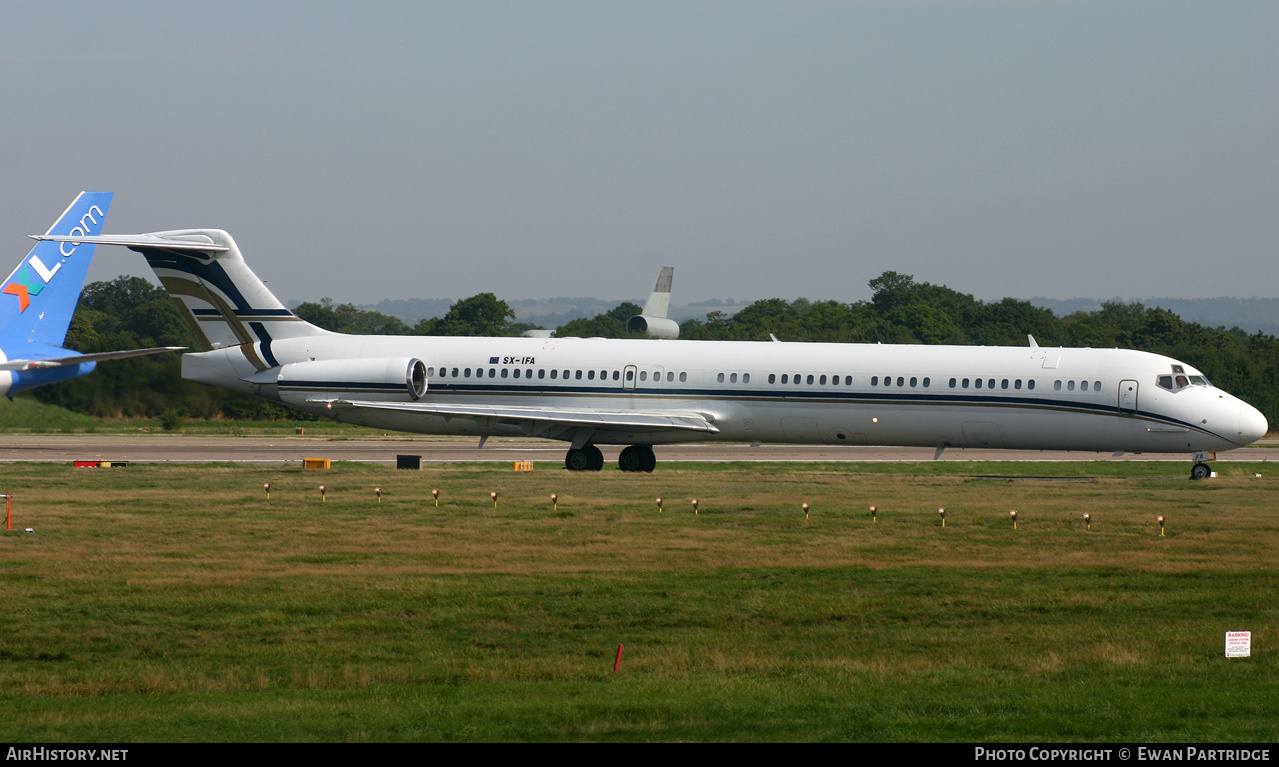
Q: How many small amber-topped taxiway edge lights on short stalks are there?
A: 14